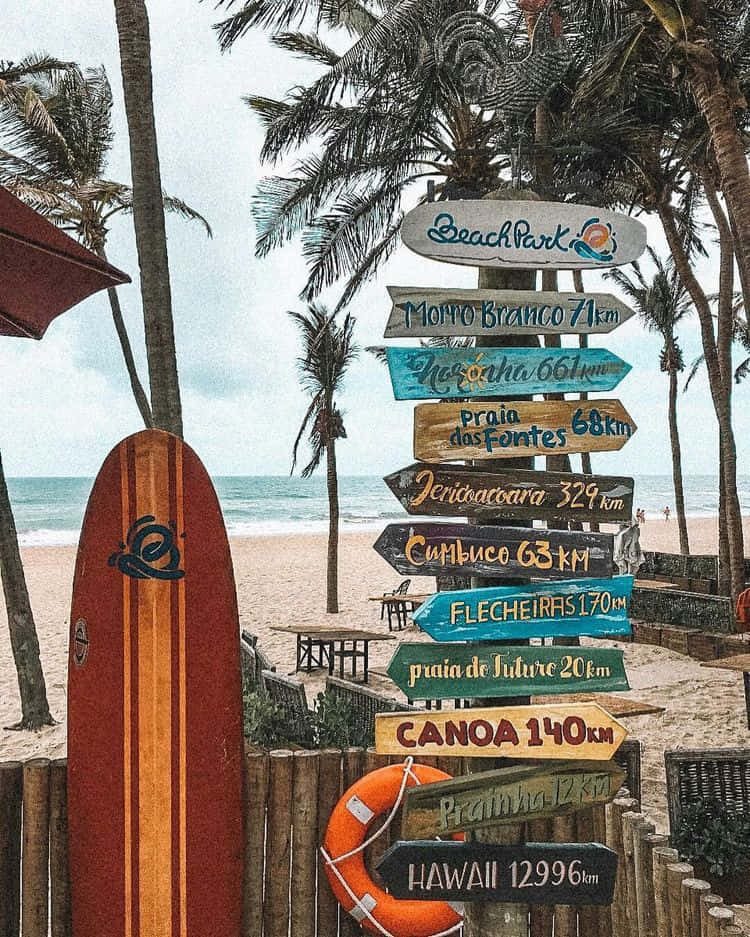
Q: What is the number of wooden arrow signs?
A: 10